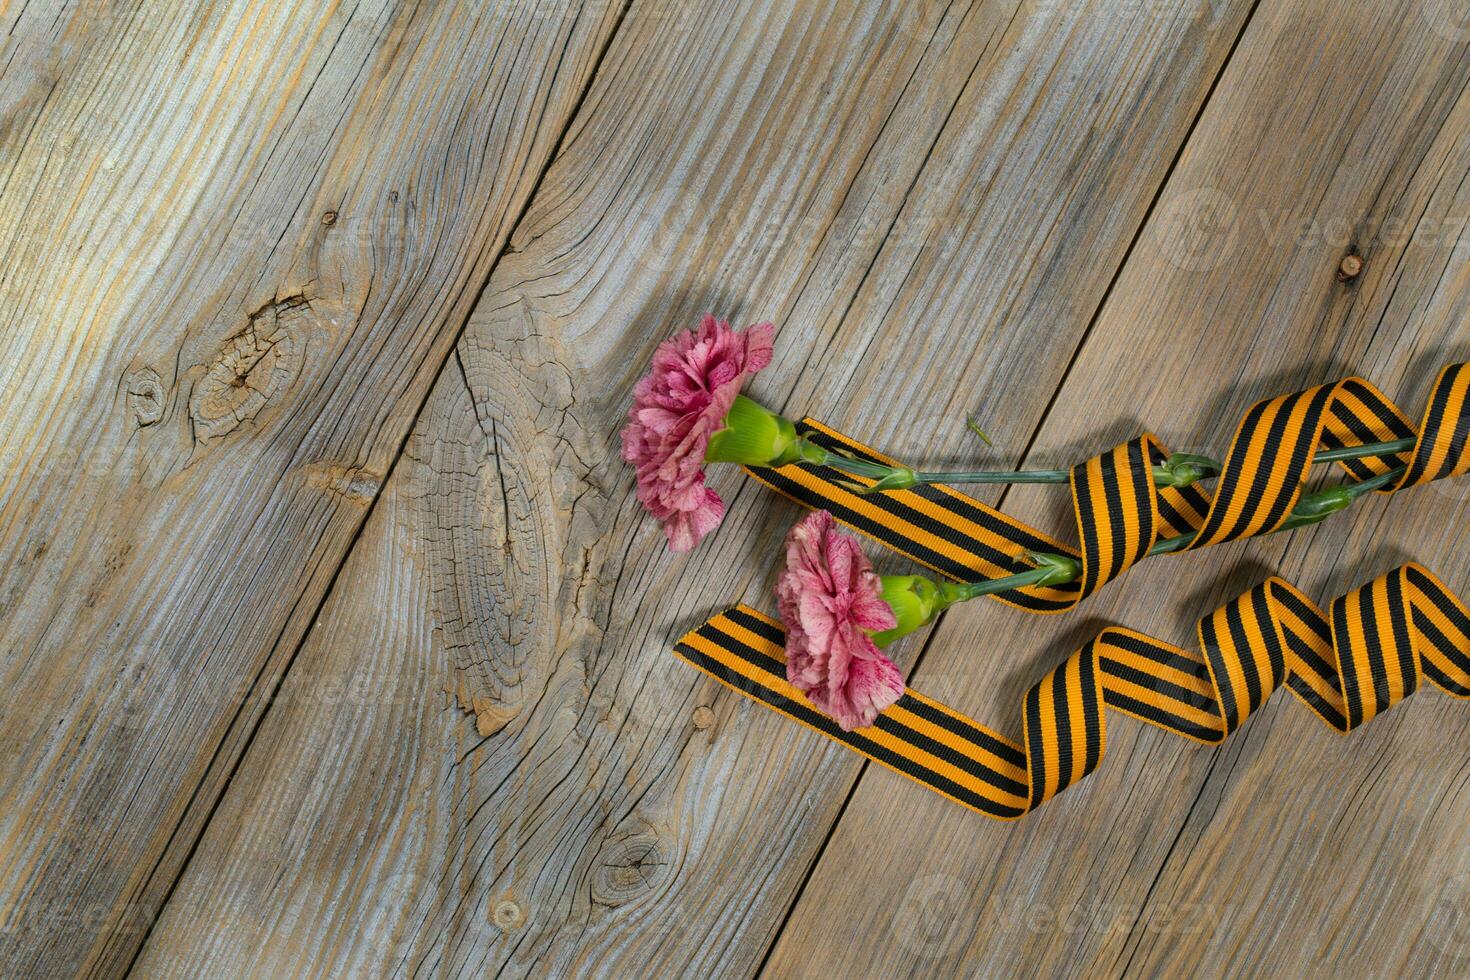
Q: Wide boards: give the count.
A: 3